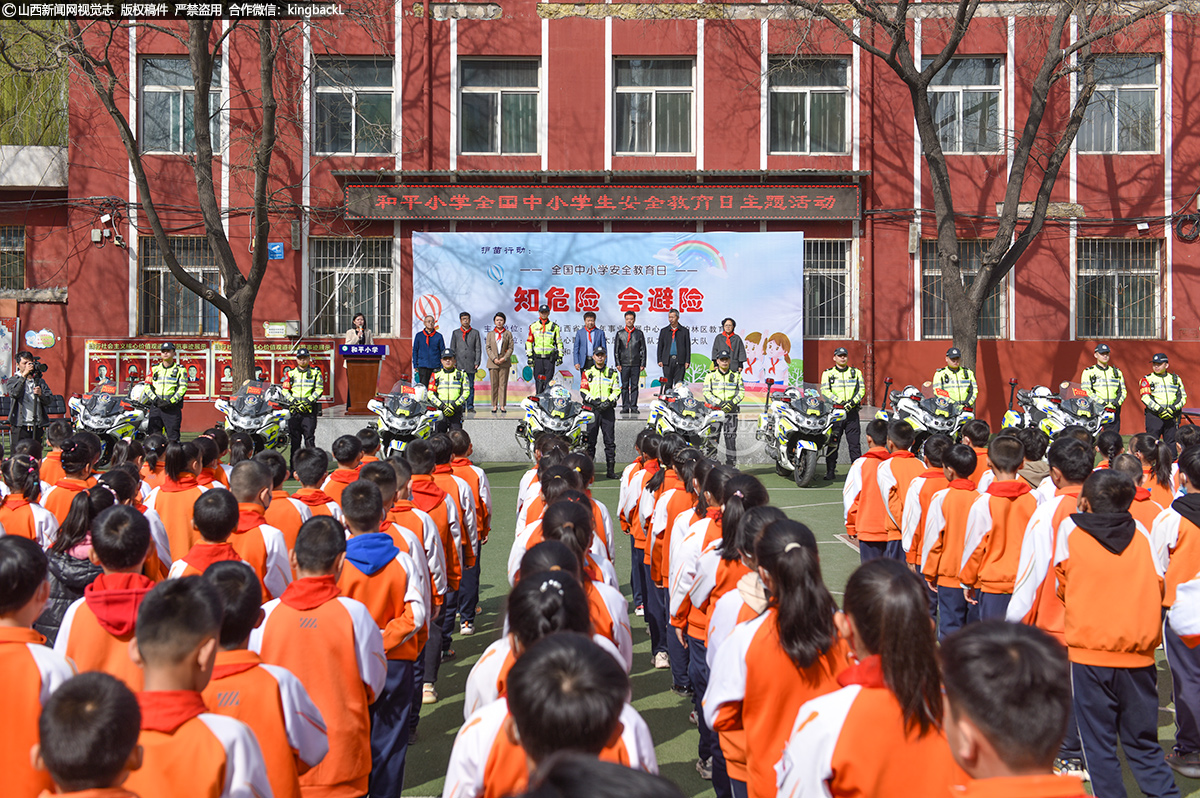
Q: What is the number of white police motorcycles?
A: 8